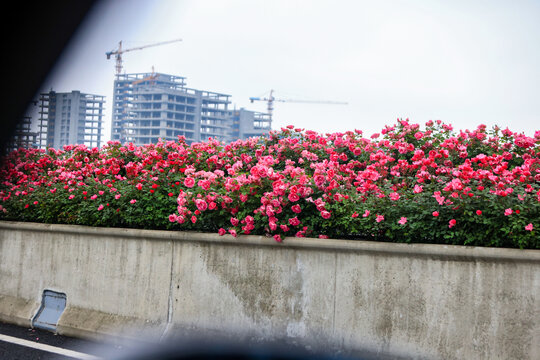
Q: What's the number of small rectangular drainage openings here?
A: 1